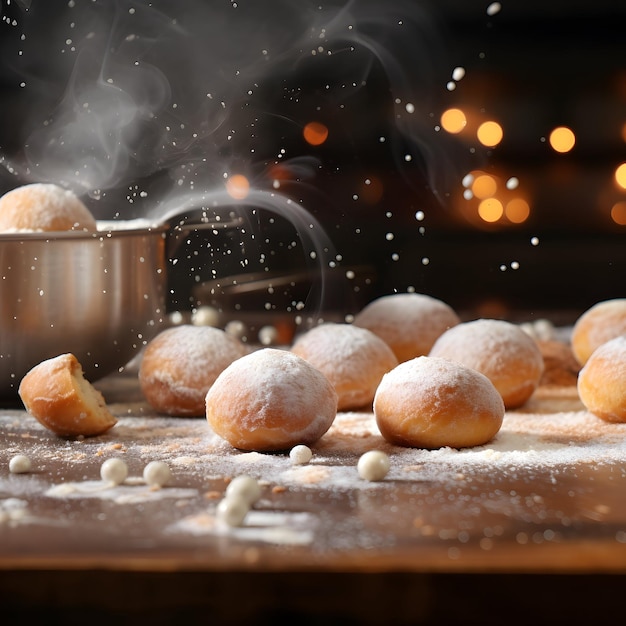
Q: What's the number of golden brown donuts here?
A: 10